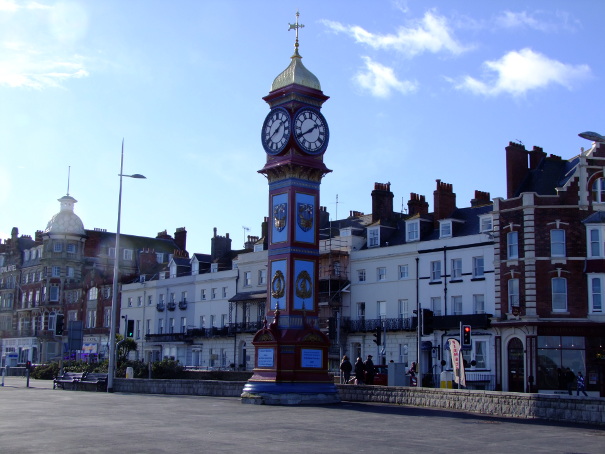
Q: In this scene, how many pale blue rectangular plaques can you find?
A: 6